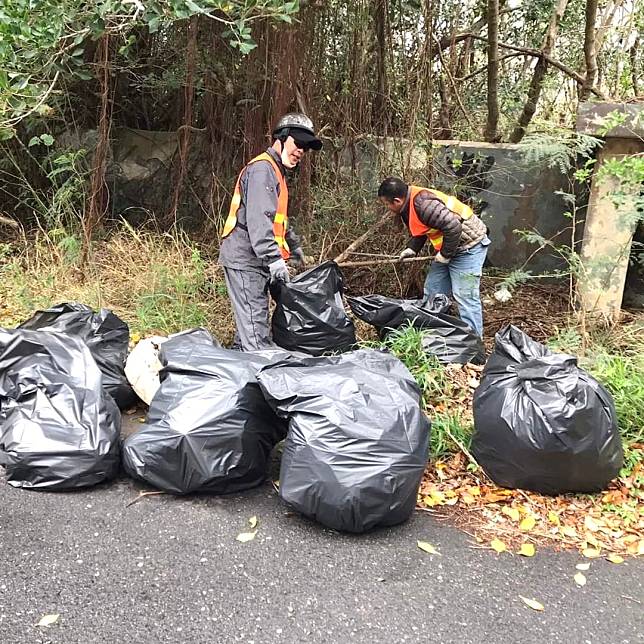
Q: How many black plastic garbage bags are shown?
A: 7